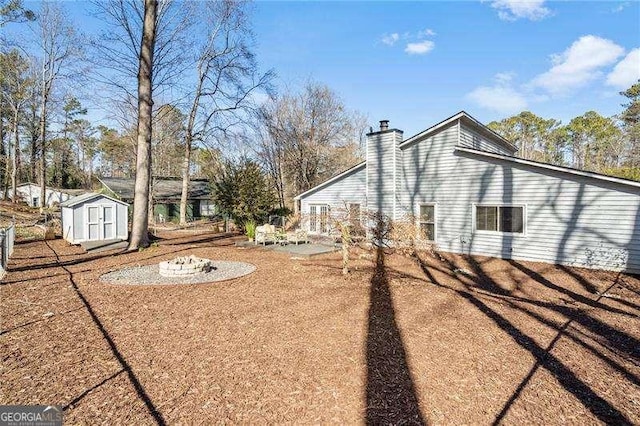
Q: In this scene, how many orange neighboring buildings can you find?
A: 0